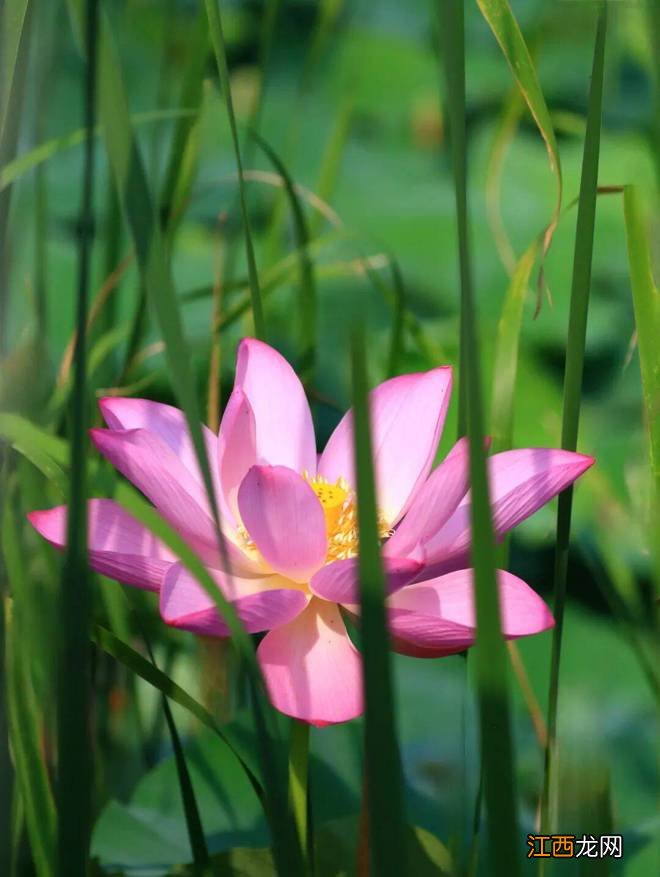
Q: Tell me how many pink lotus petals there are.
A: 13